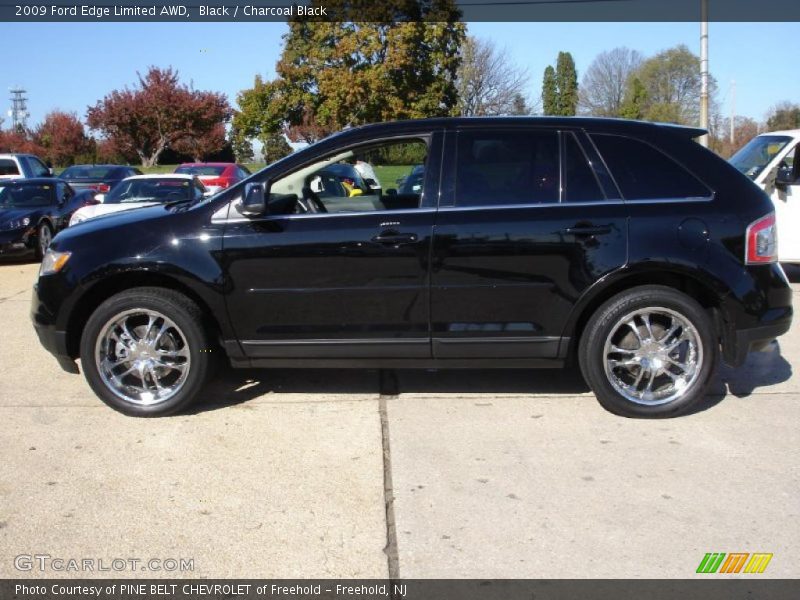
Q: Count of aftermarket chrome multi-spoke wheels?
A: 2